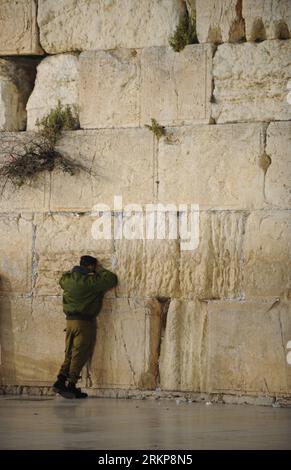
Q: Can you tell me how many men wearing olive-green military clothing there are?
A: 1